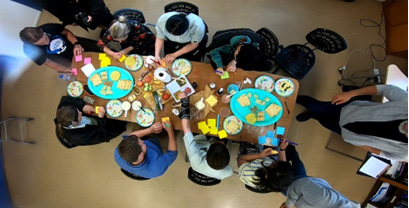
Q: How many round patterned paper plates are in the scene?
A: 8